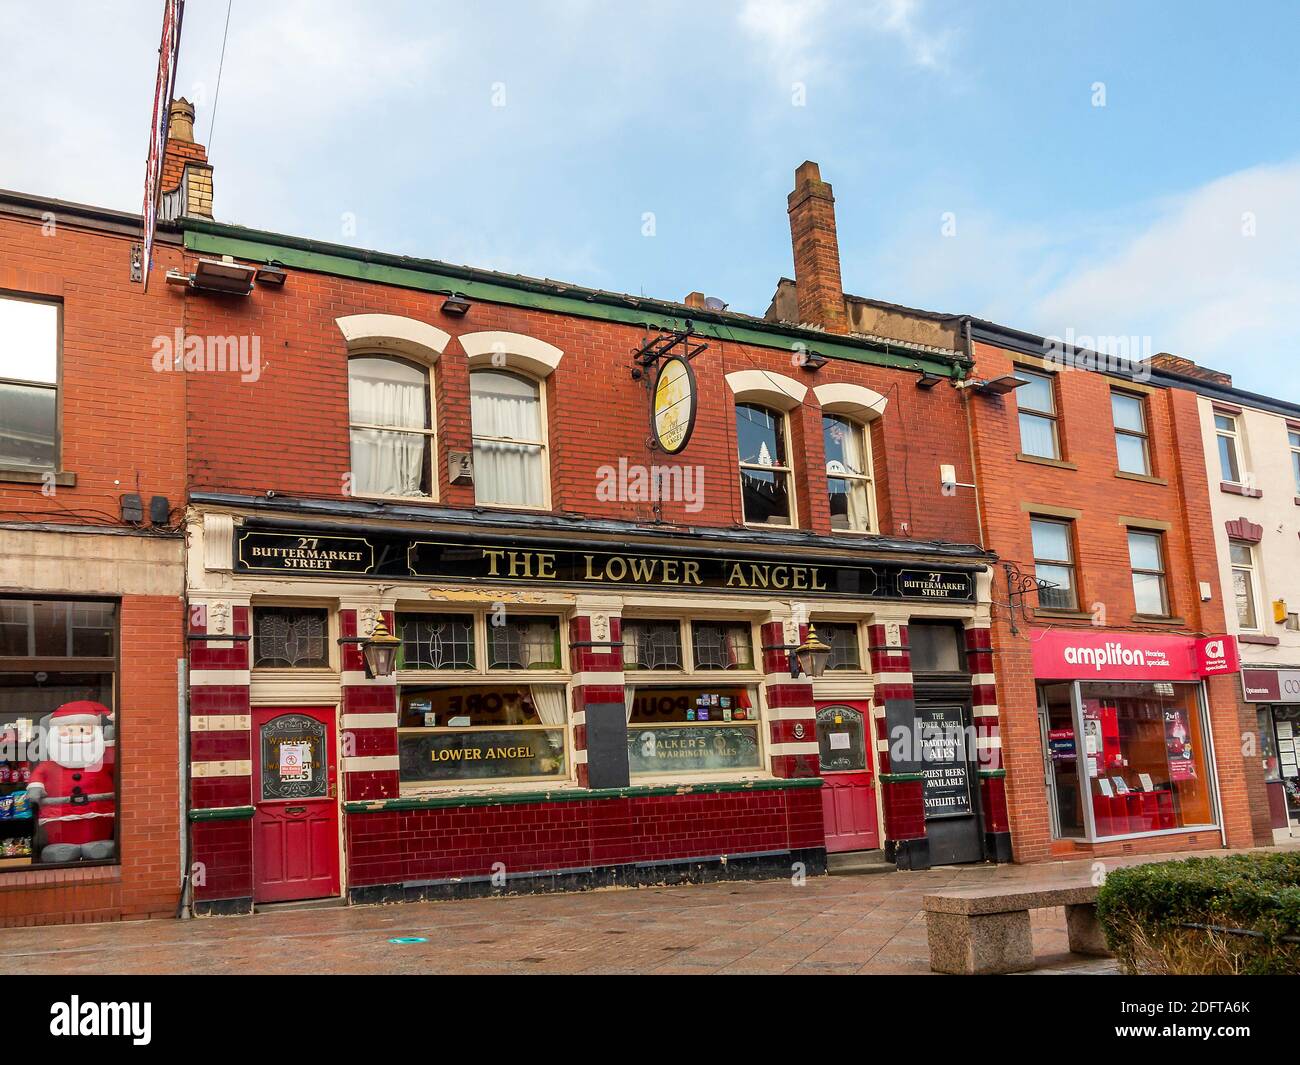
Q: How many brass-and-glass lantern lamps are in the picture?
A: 2